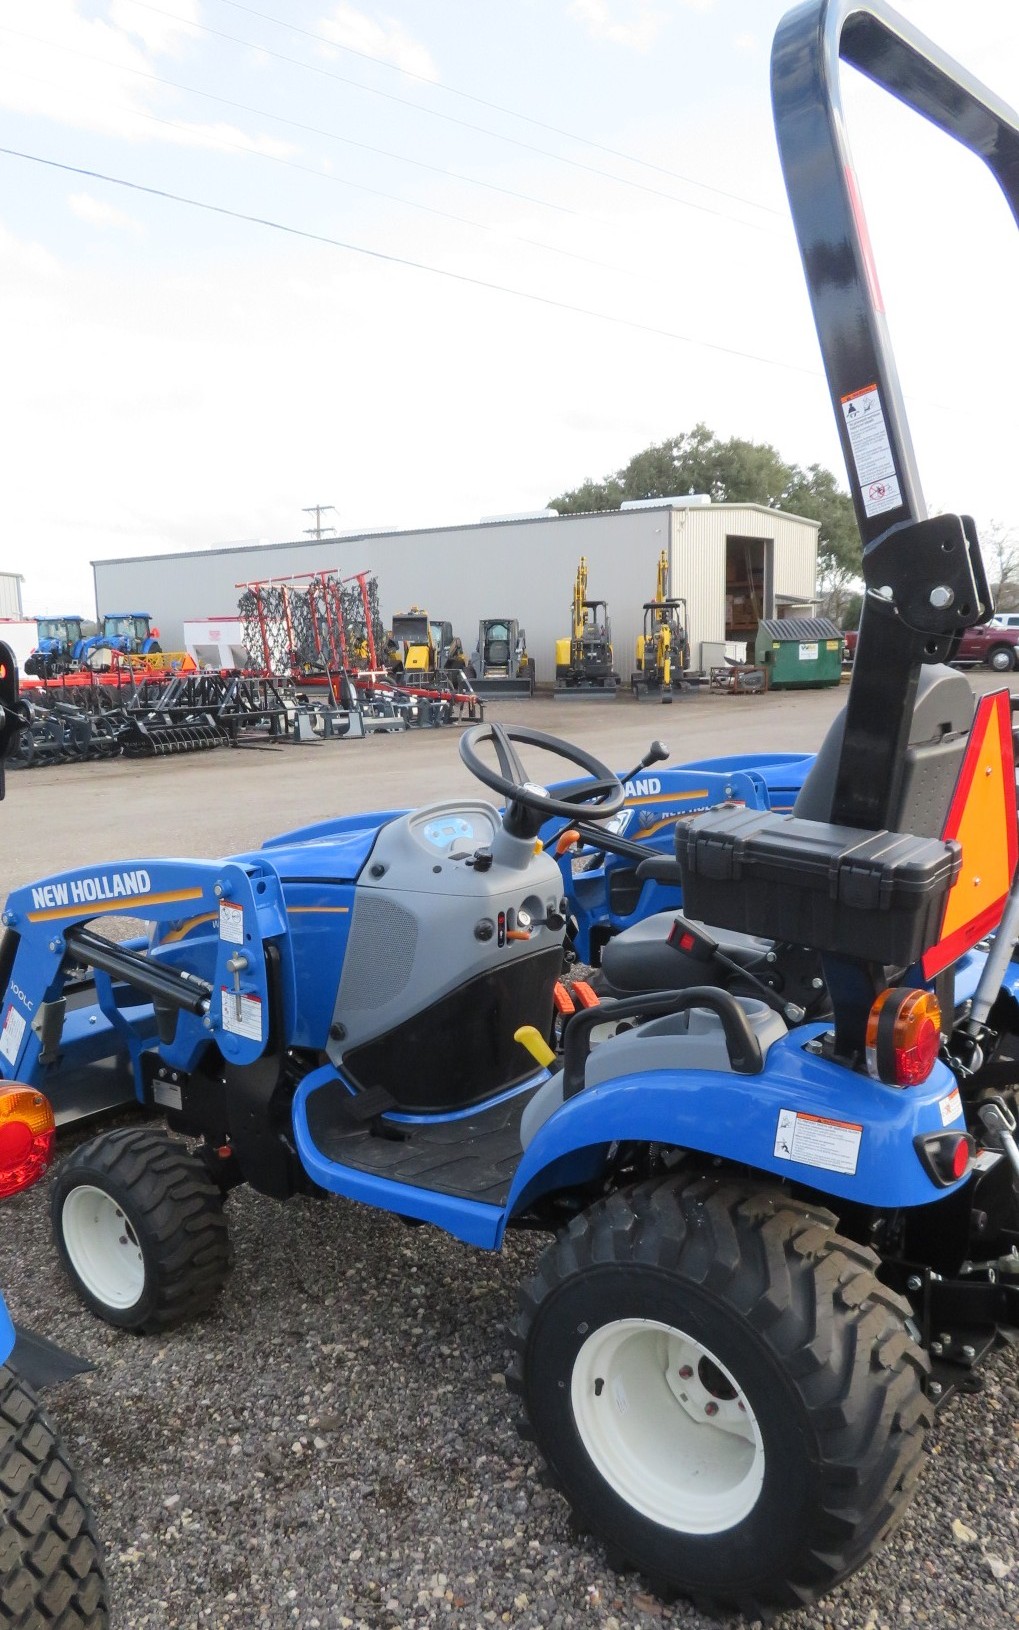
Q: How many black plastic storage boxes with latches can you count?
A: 1